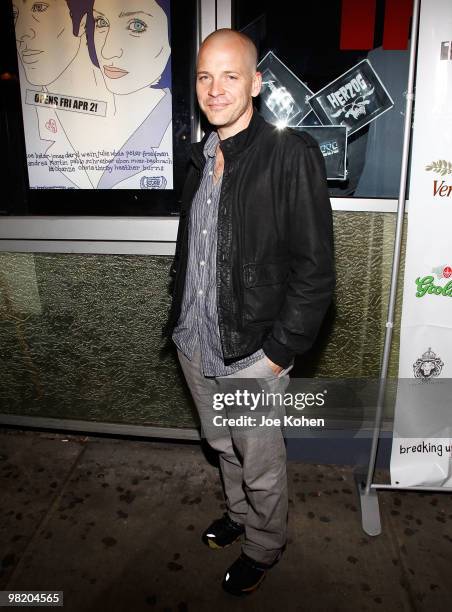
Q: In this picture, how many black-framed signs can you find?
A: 3